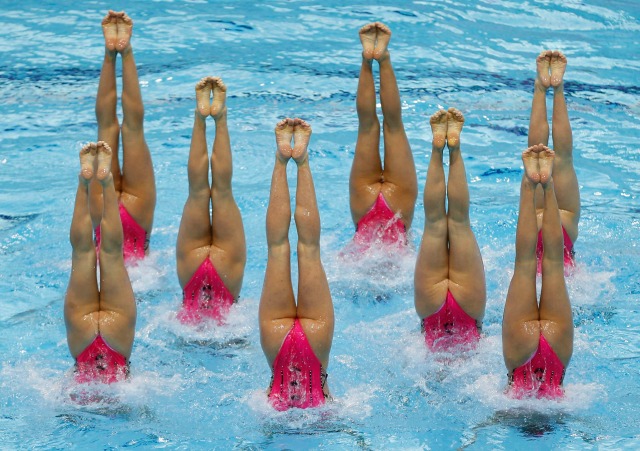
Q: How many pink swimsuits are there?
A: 8